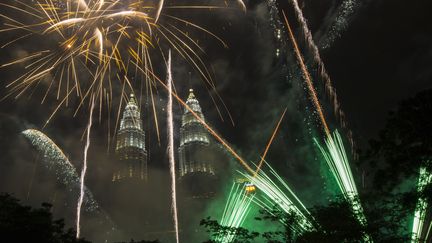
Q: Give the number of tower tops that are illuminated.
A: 2